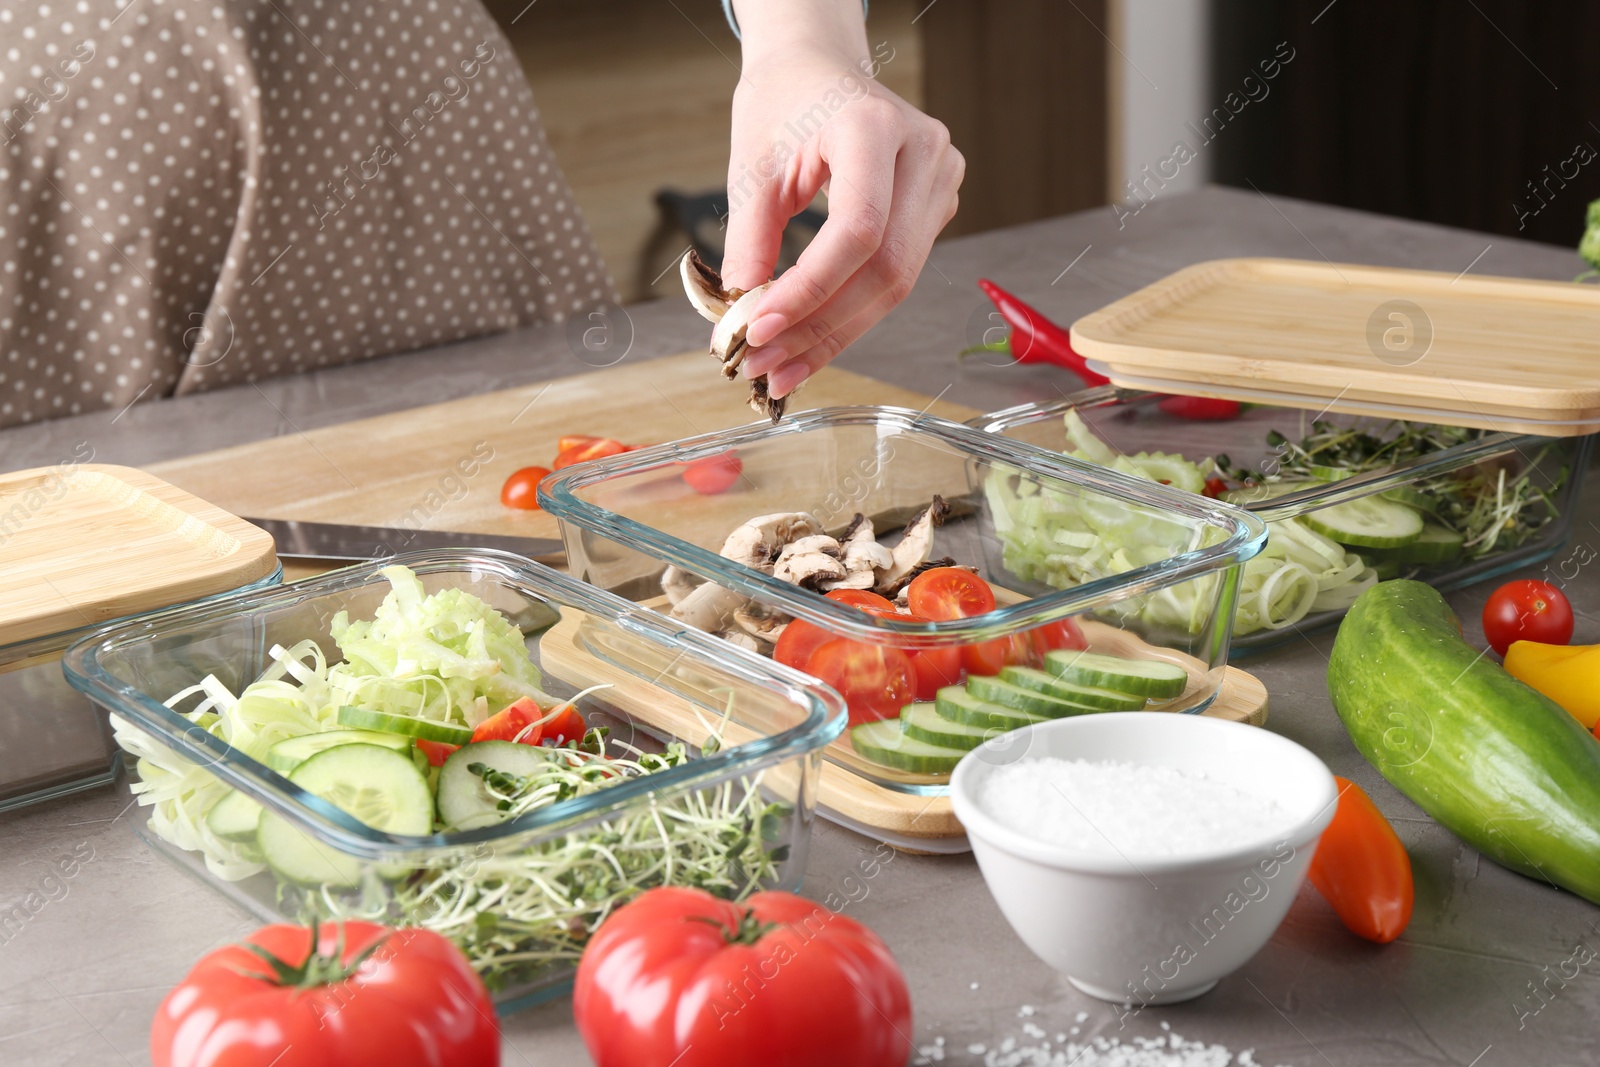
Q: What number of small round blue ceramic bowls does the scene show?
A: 0